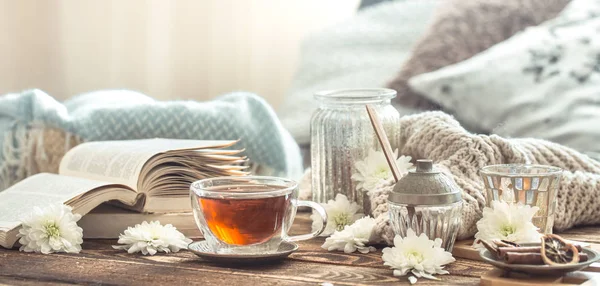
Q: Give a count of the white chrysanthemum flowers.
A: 7